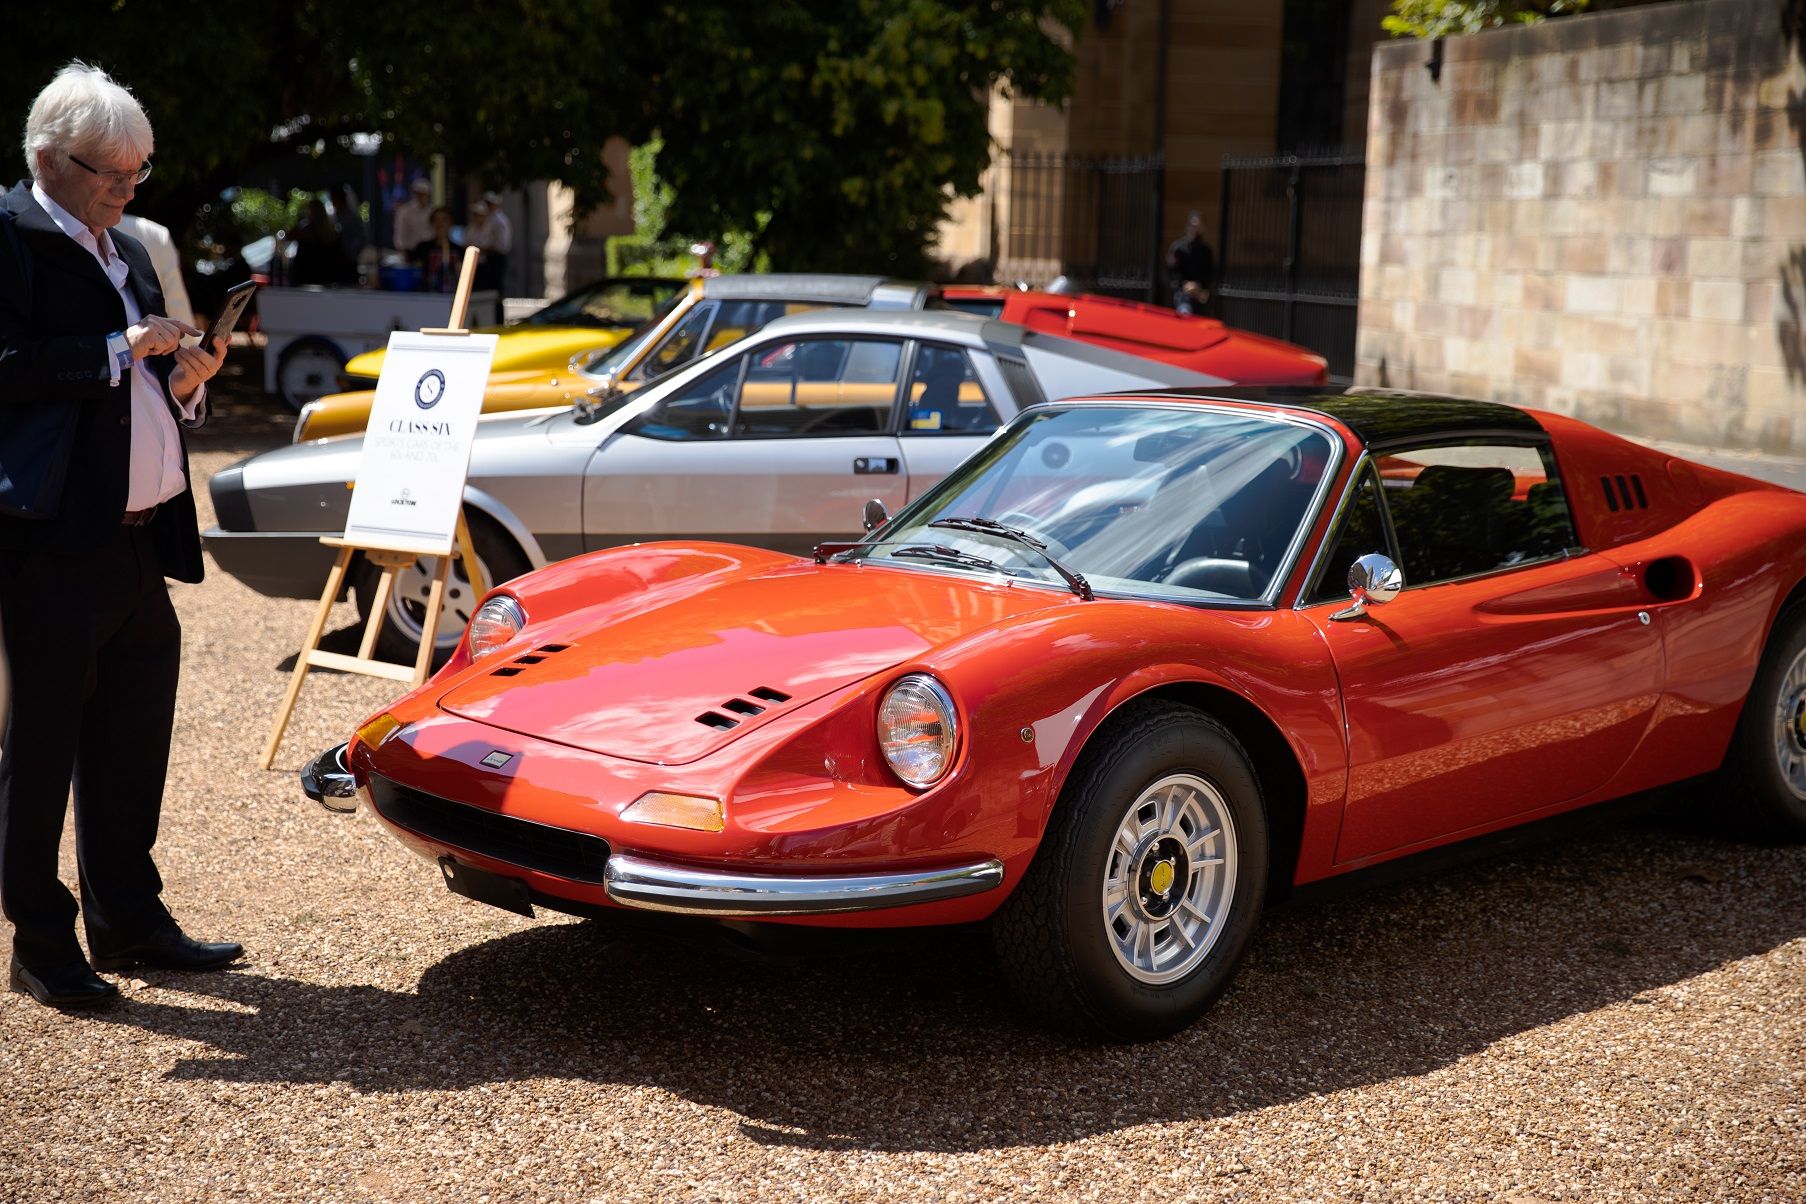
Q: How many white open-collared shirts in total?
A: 1